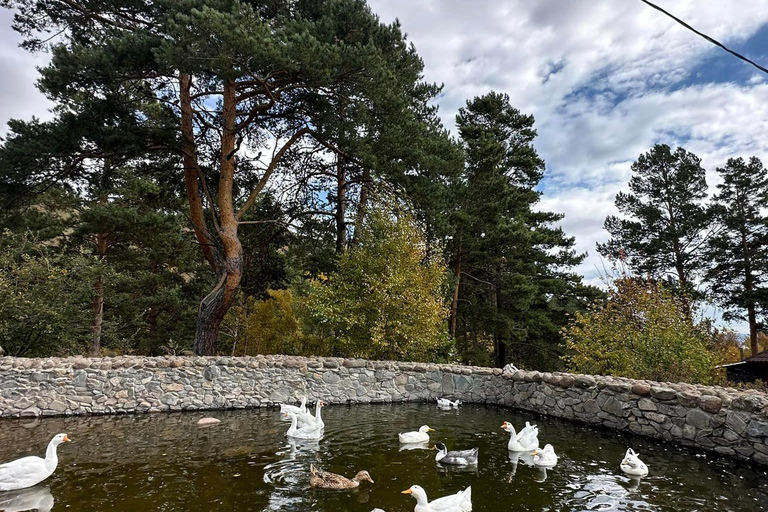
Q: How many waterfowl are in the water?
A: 12